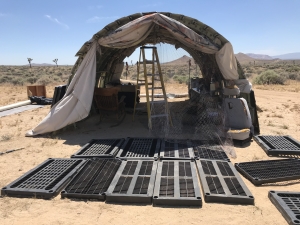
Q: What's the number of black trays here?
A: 12